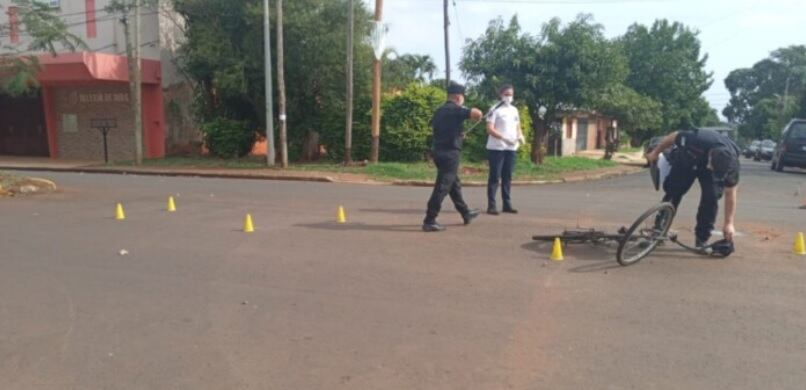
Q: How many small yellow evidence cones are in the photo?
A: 6